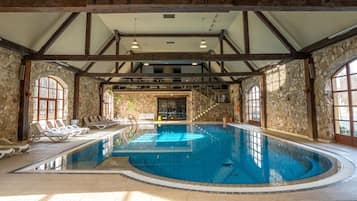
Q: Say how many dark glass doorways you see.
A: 1